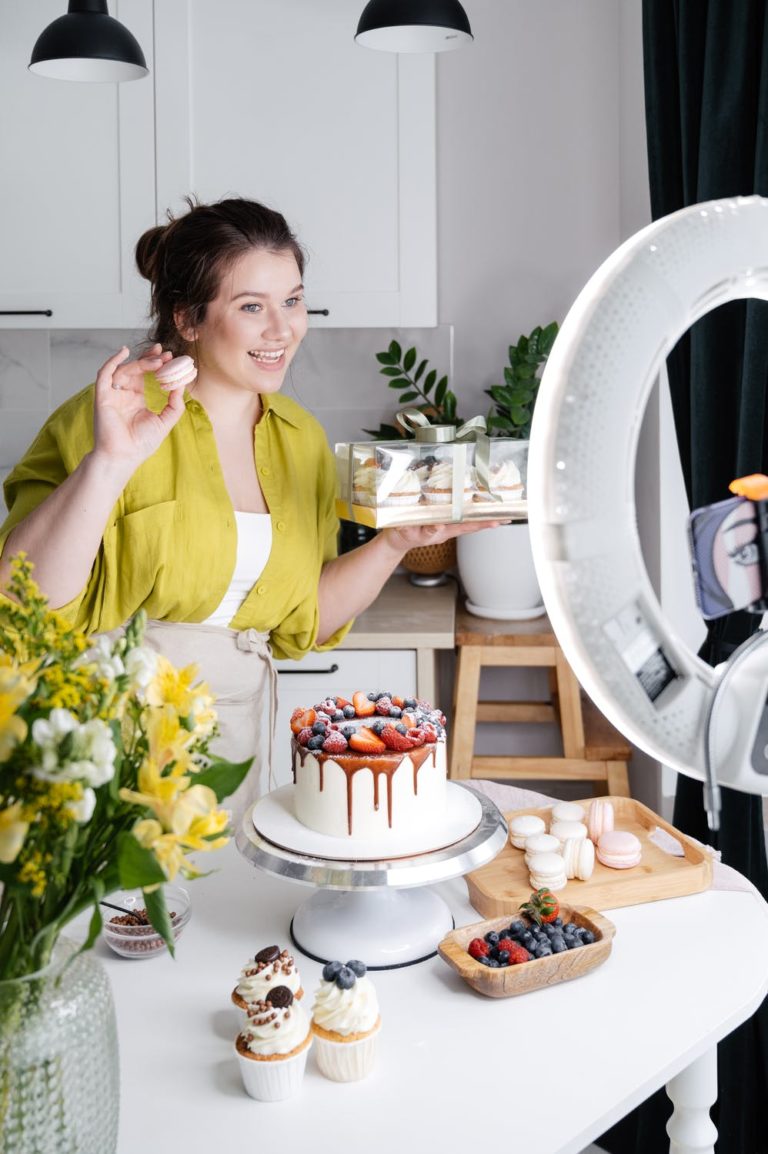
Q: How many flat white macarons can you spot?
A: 5